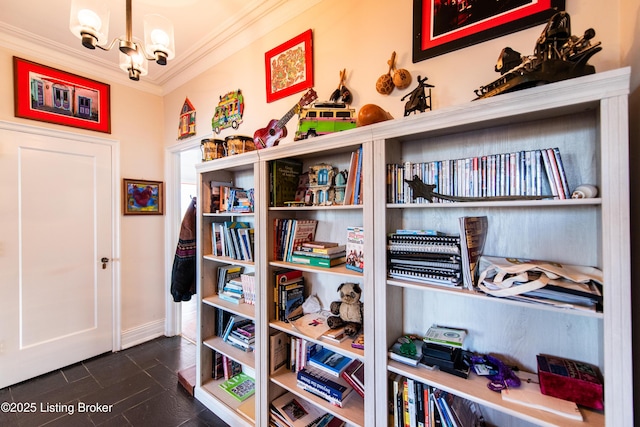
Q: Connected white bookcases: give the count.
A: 3